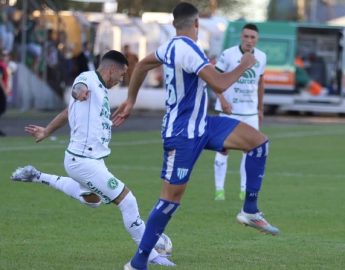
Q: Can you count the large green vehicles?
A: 1